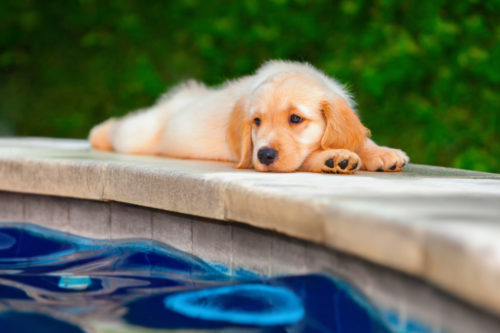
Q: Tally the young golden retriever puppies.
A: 1